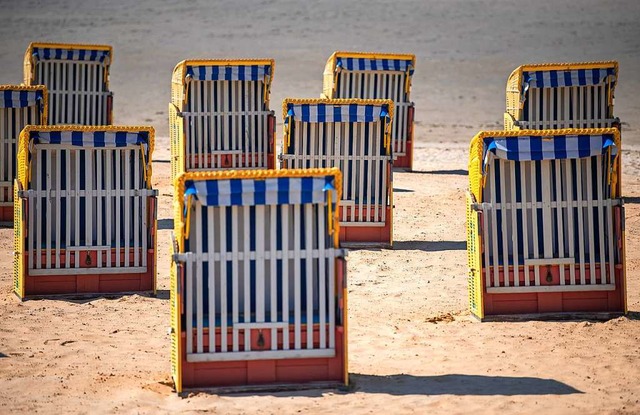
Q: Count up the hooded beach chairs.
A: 9